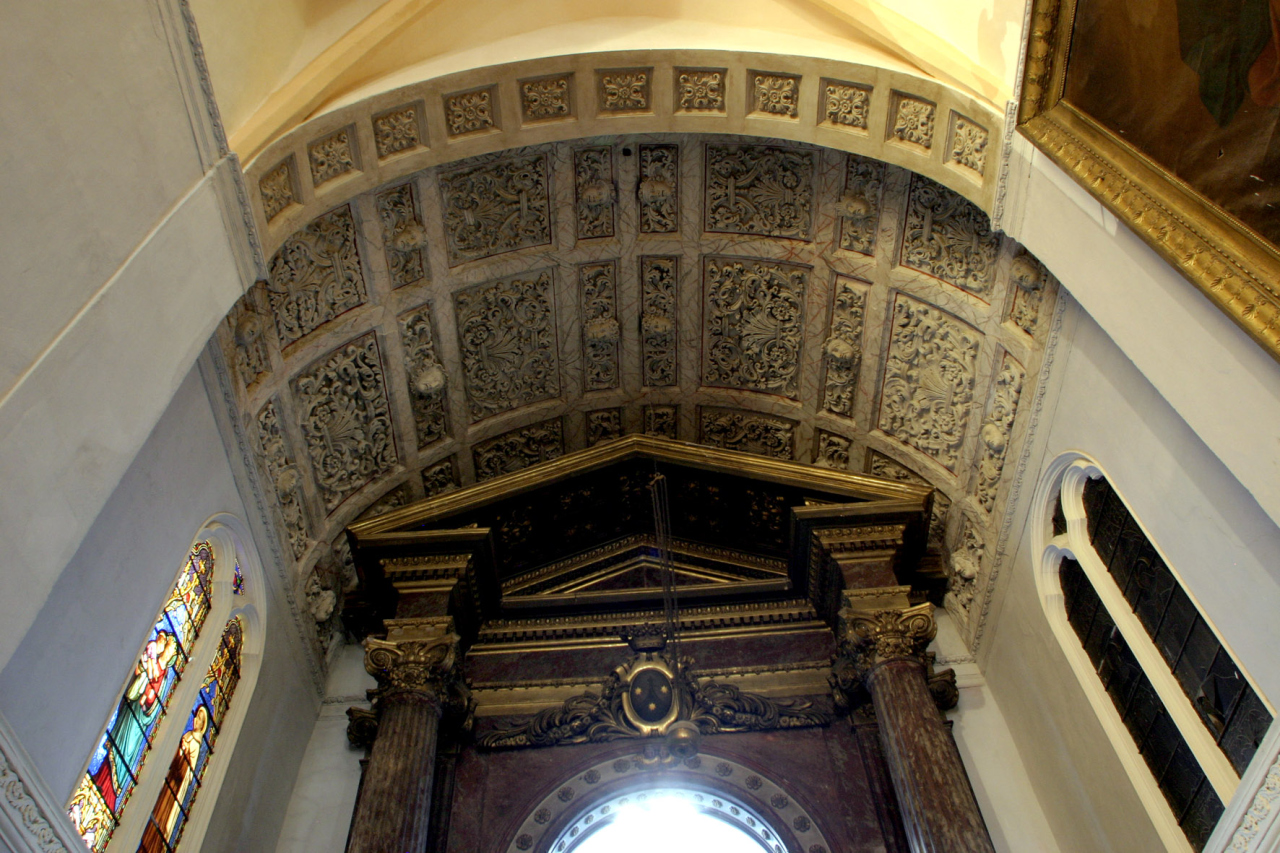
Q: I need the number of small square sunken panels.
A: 11